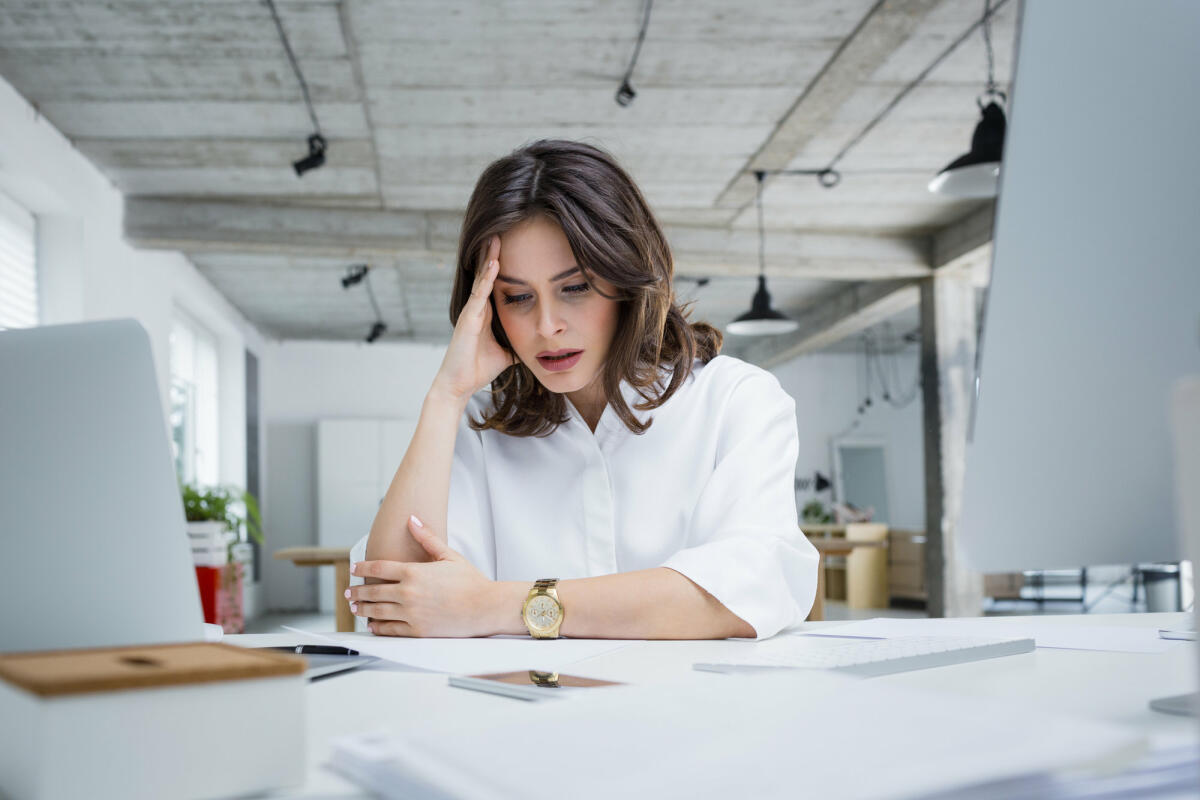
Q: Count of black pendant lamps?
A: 2